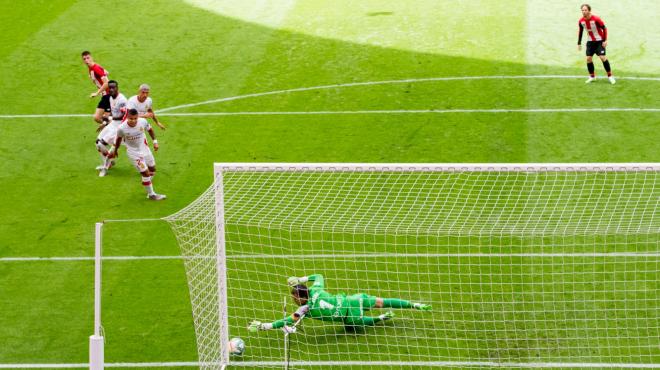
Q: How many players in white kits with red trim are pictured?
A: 3